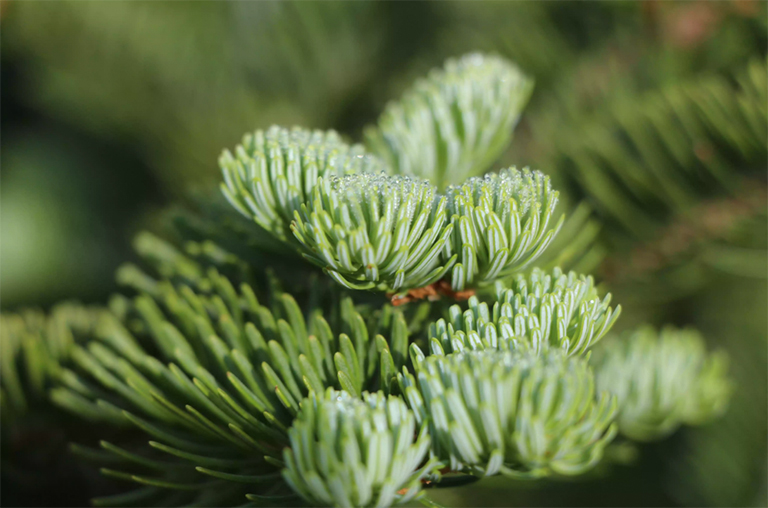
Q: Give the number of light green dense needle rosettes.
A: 8